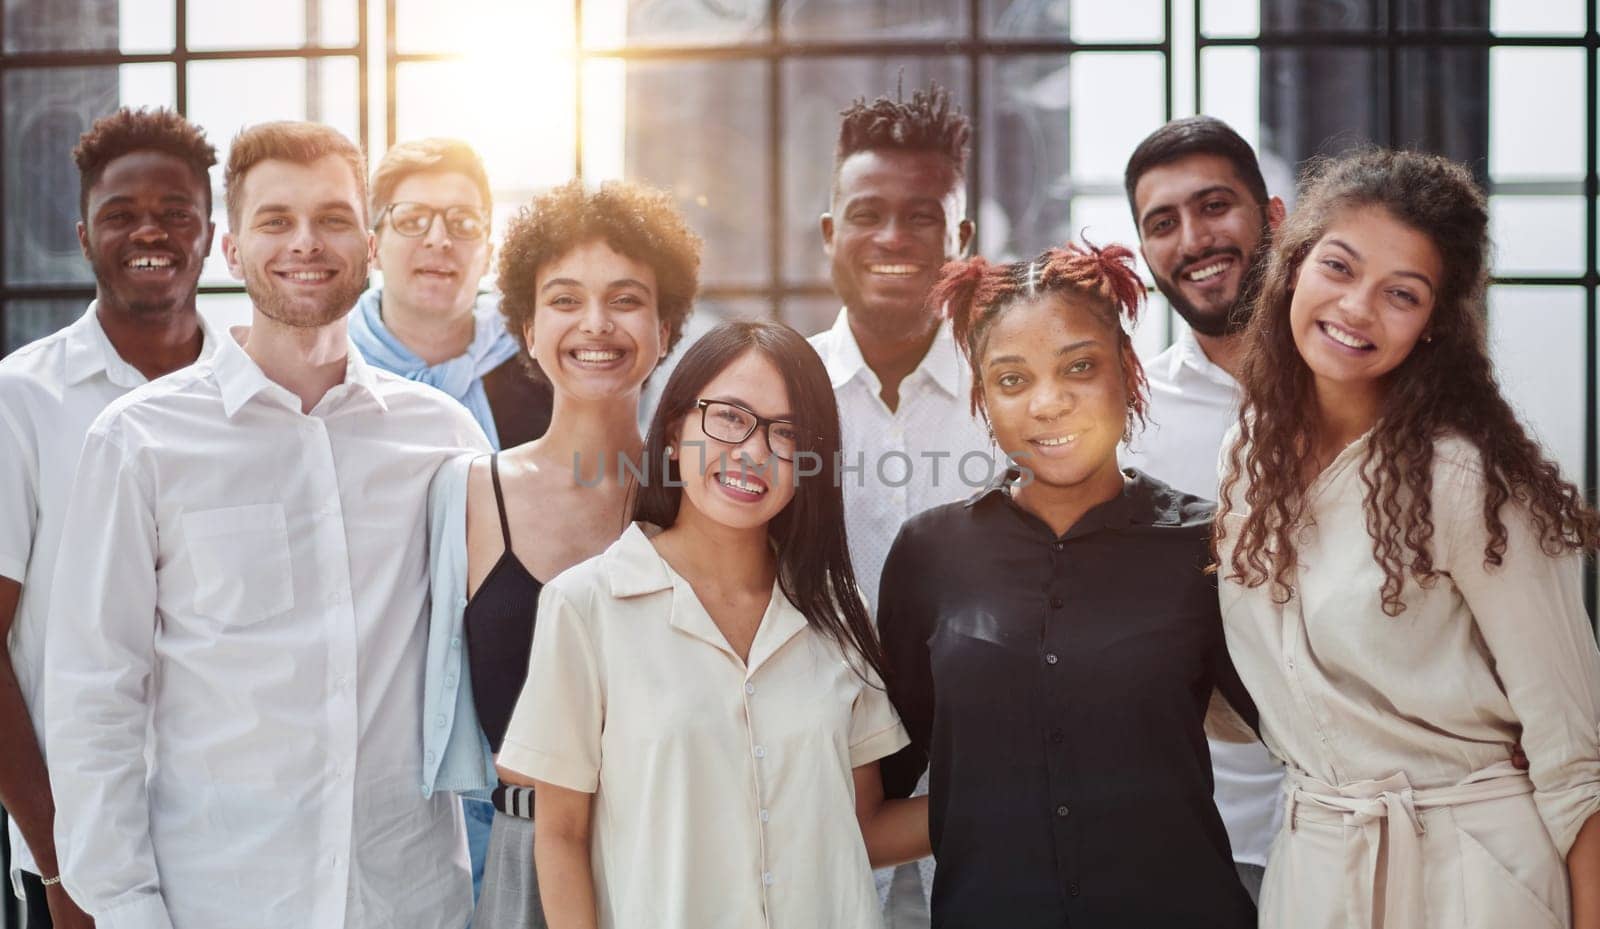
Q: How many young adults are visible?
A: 9